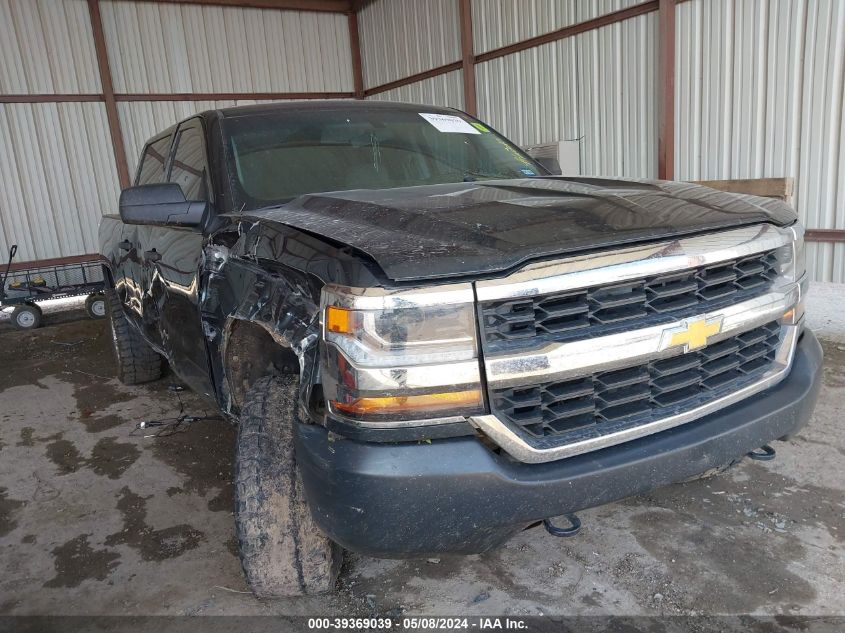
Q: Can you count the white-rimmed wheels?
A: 2